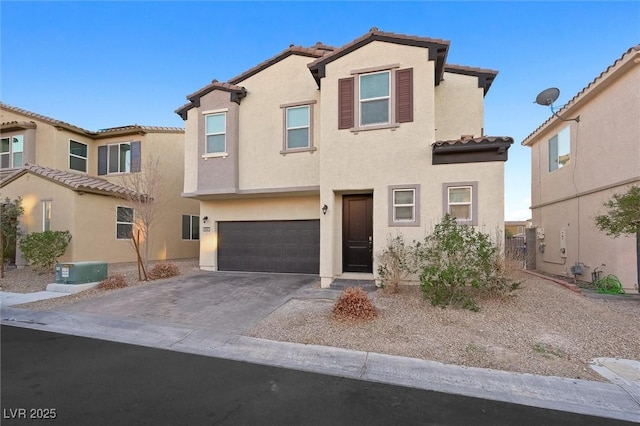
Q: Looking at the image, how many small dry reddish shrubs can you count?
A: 3